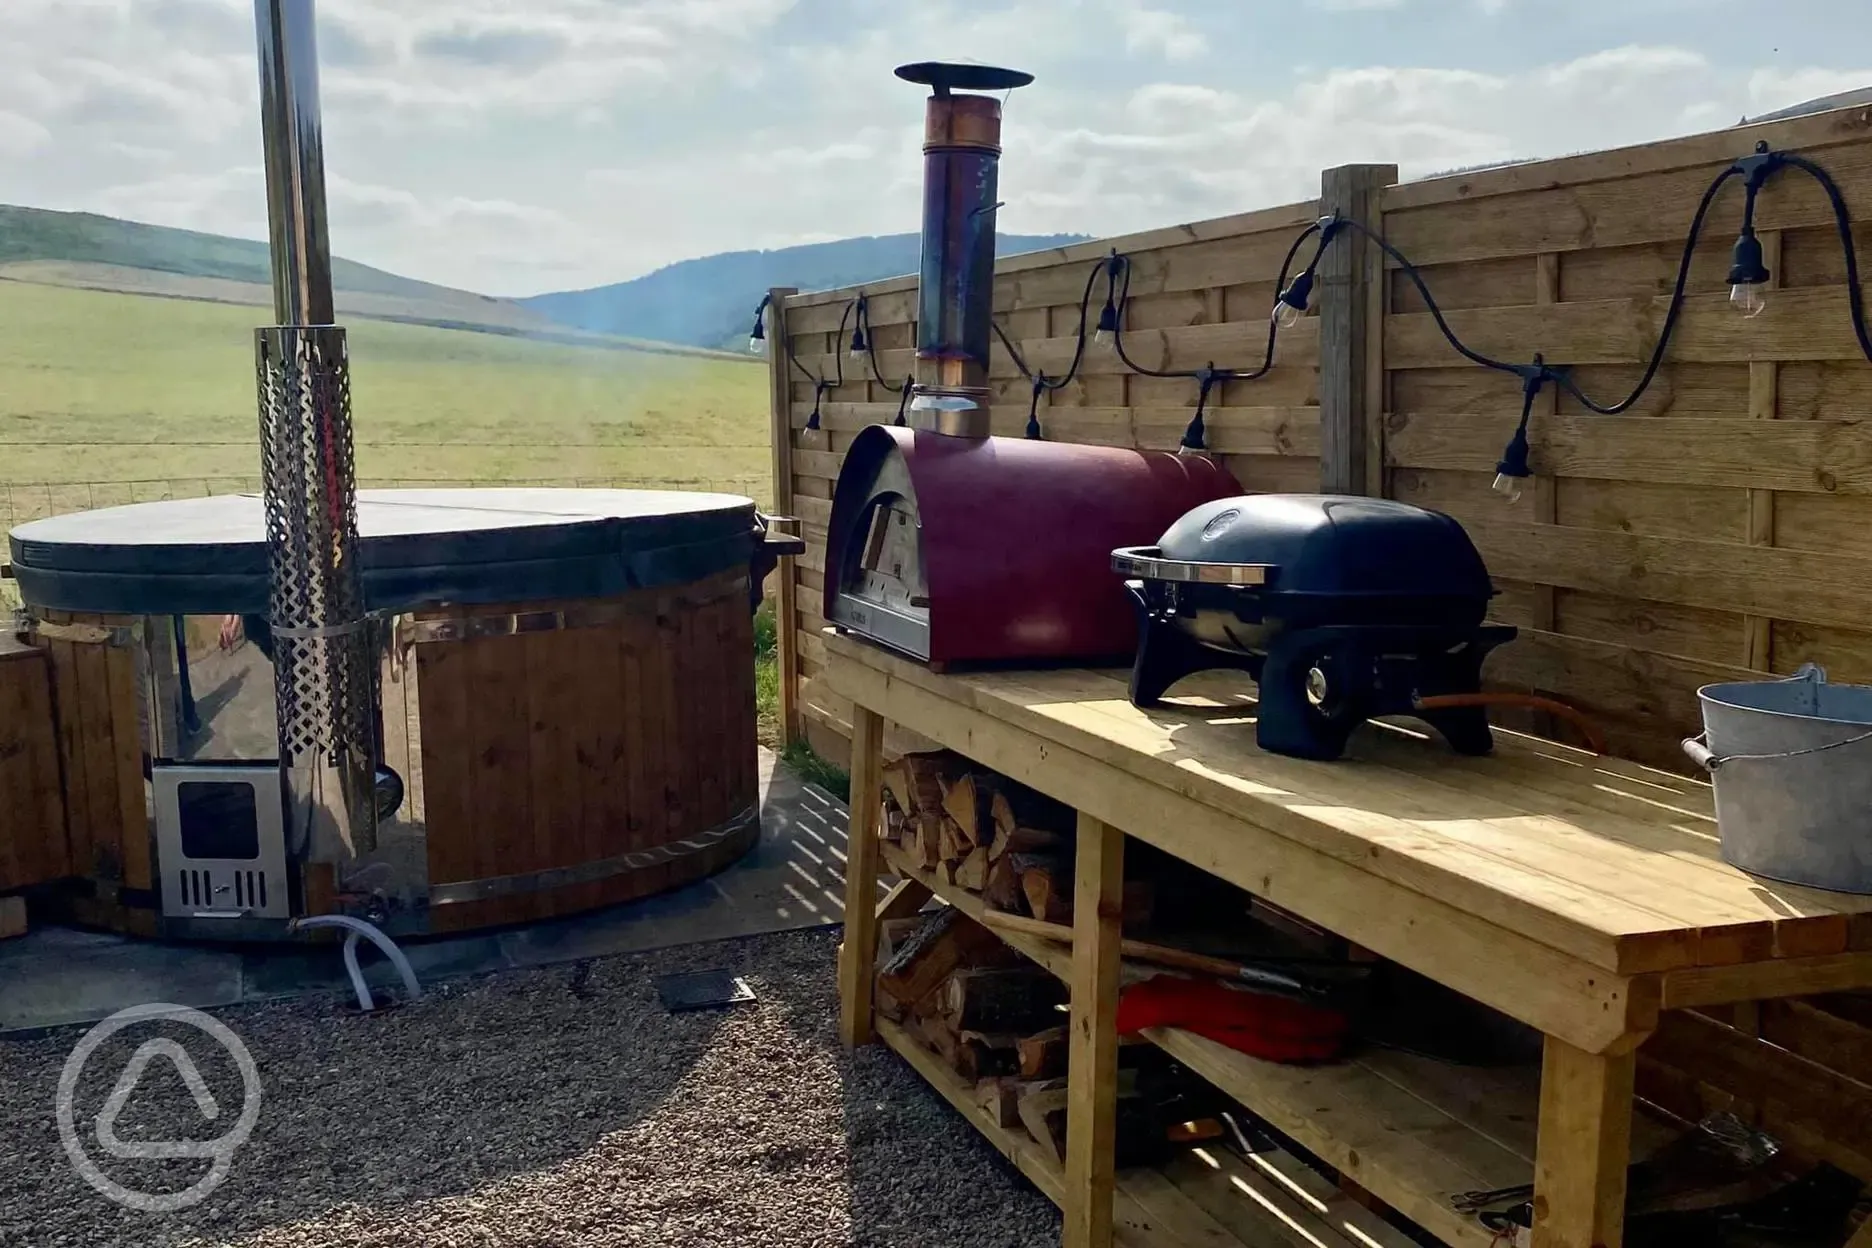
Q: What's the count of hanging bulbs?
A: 10